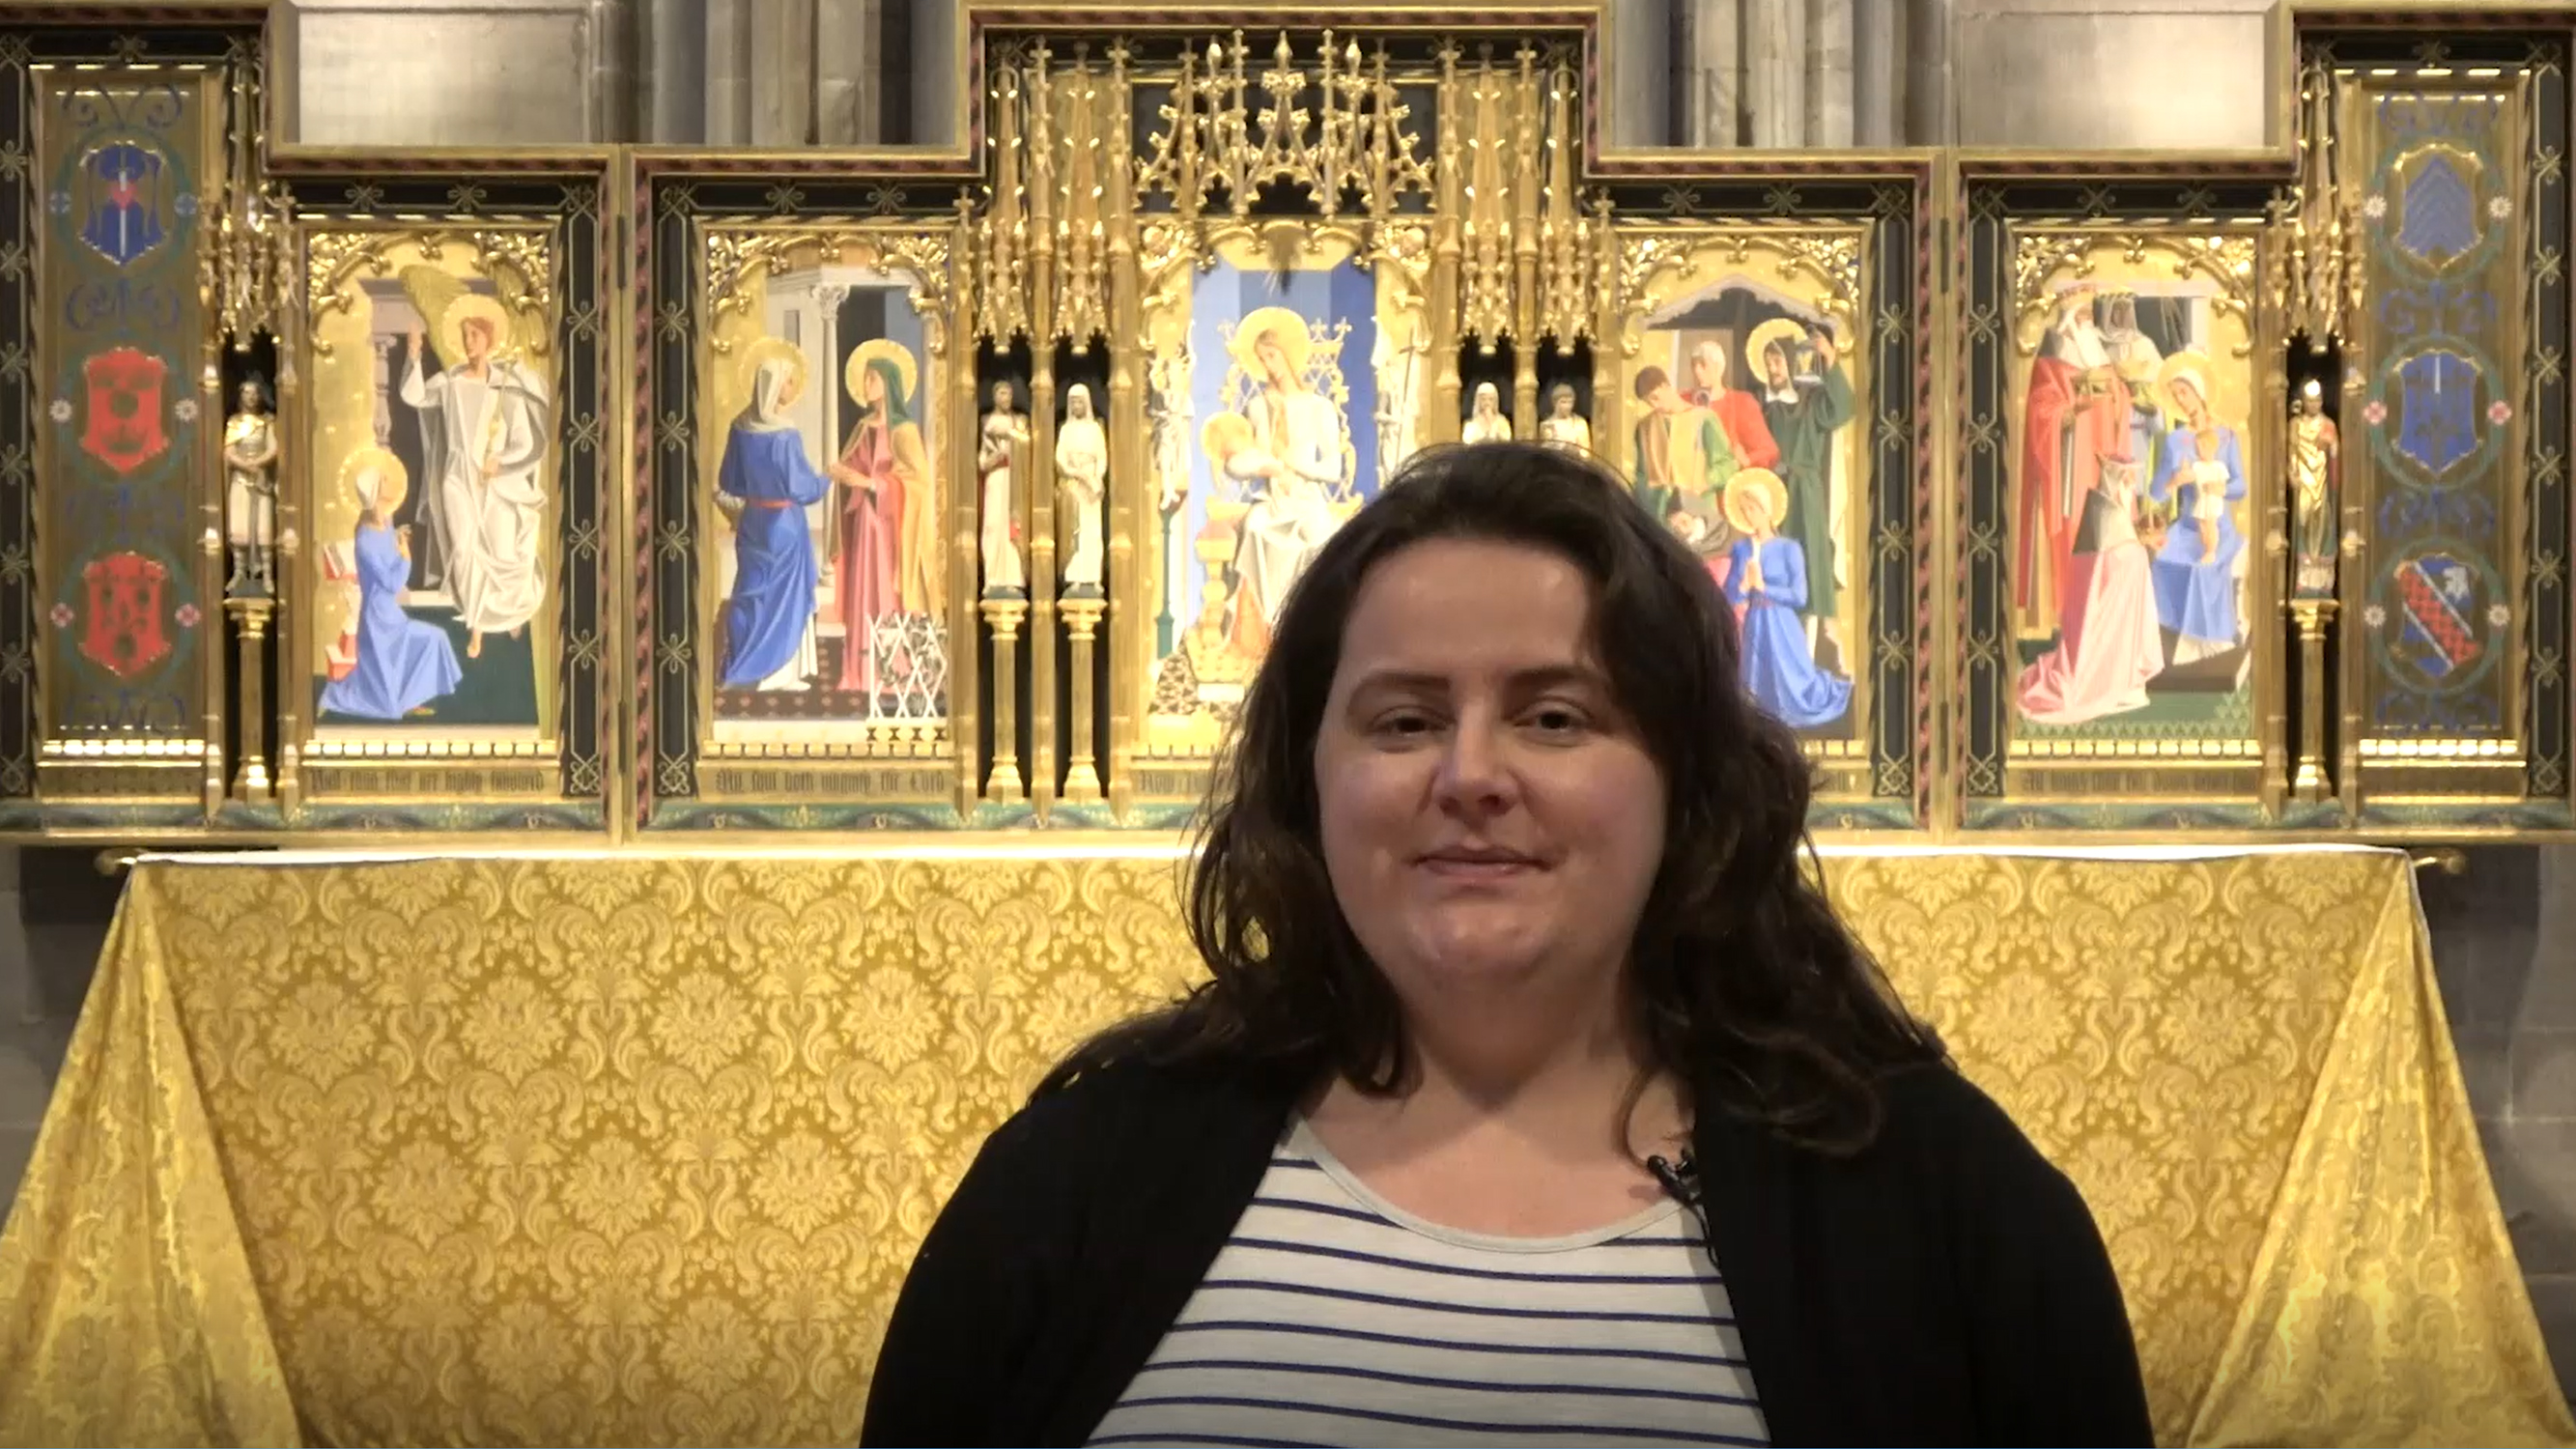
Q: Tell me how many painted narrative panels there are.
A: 5